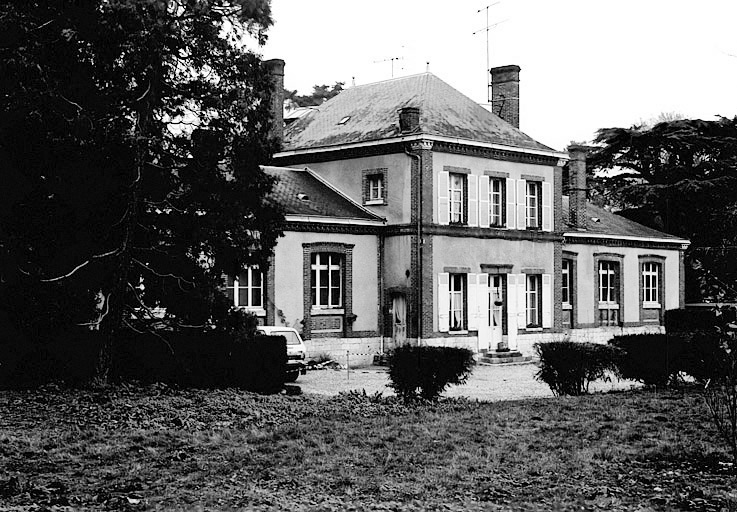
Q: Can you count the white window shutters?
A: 12